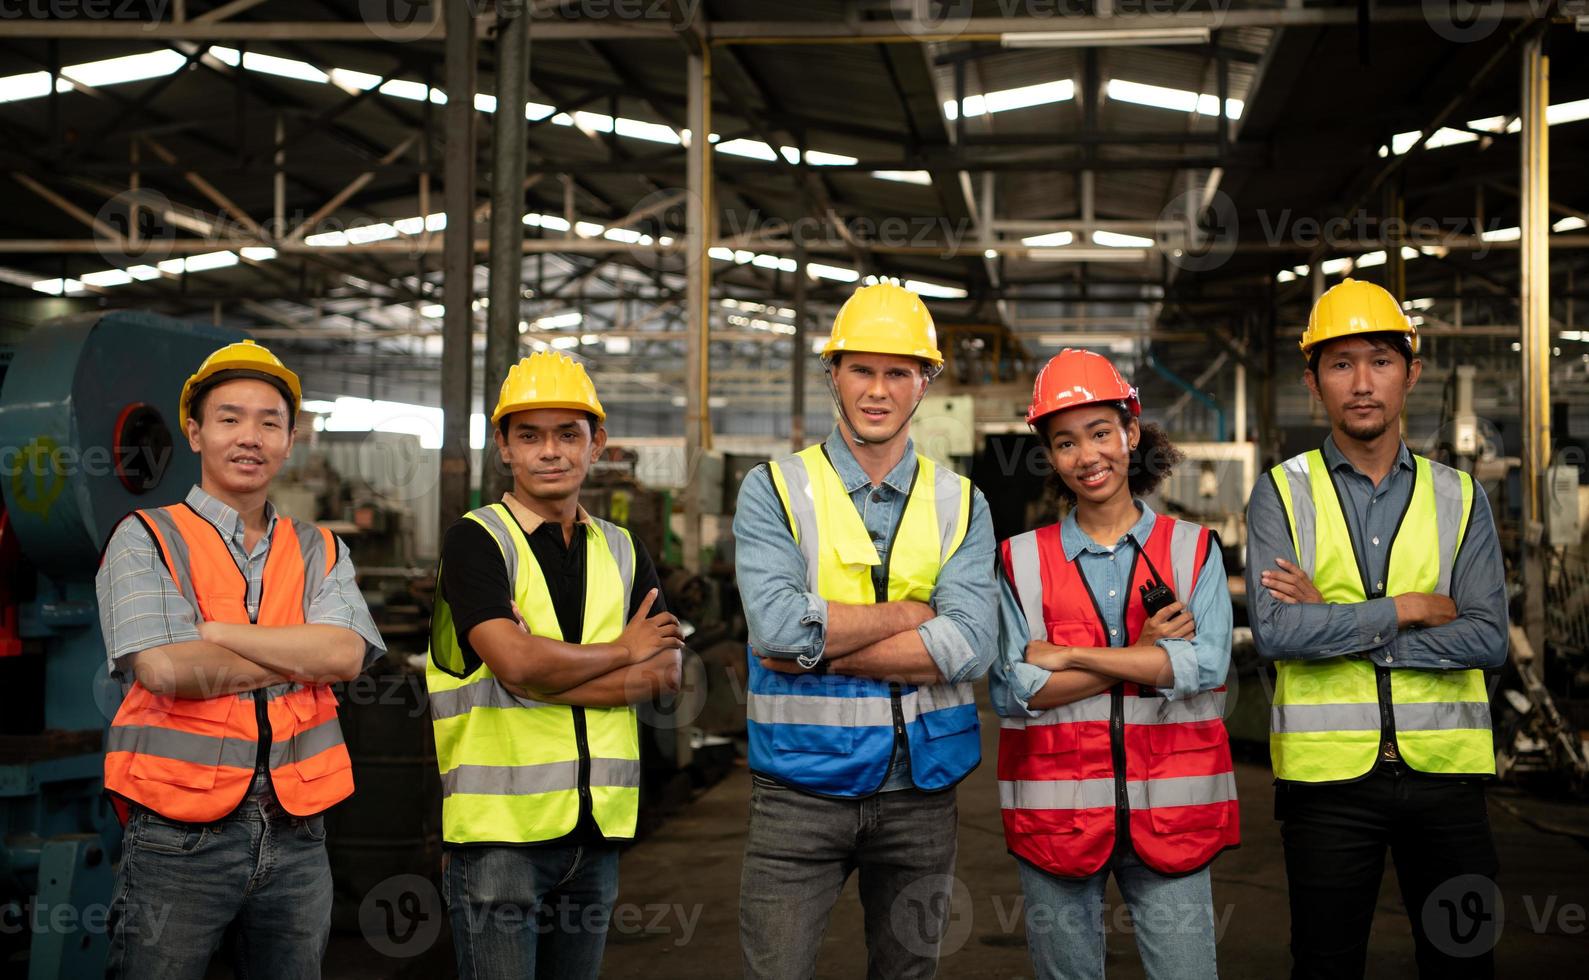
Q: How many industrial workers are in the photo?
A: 5